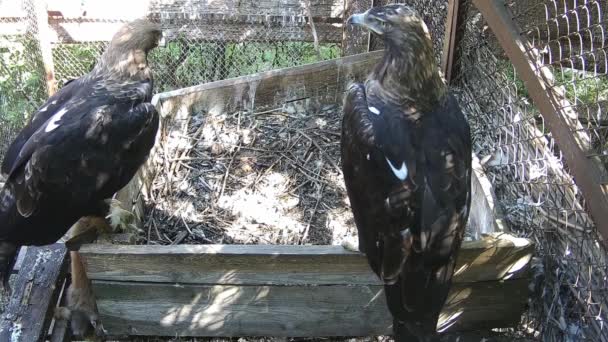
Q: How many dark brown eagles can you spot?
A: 2